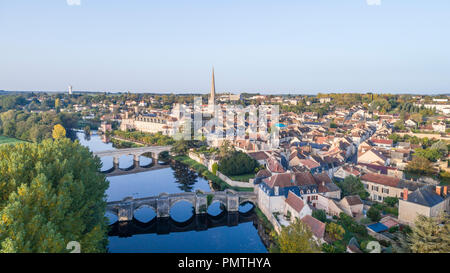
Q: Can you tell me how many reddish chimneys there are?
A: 3